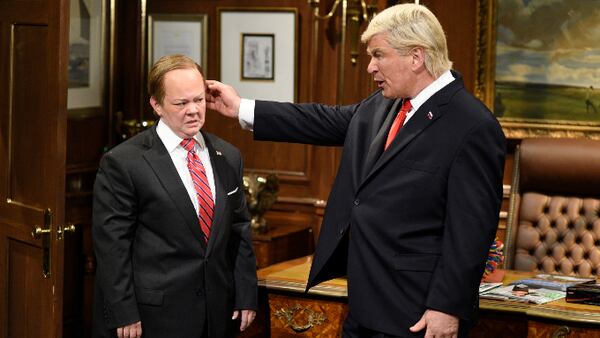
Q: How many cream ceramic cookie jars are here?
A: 0